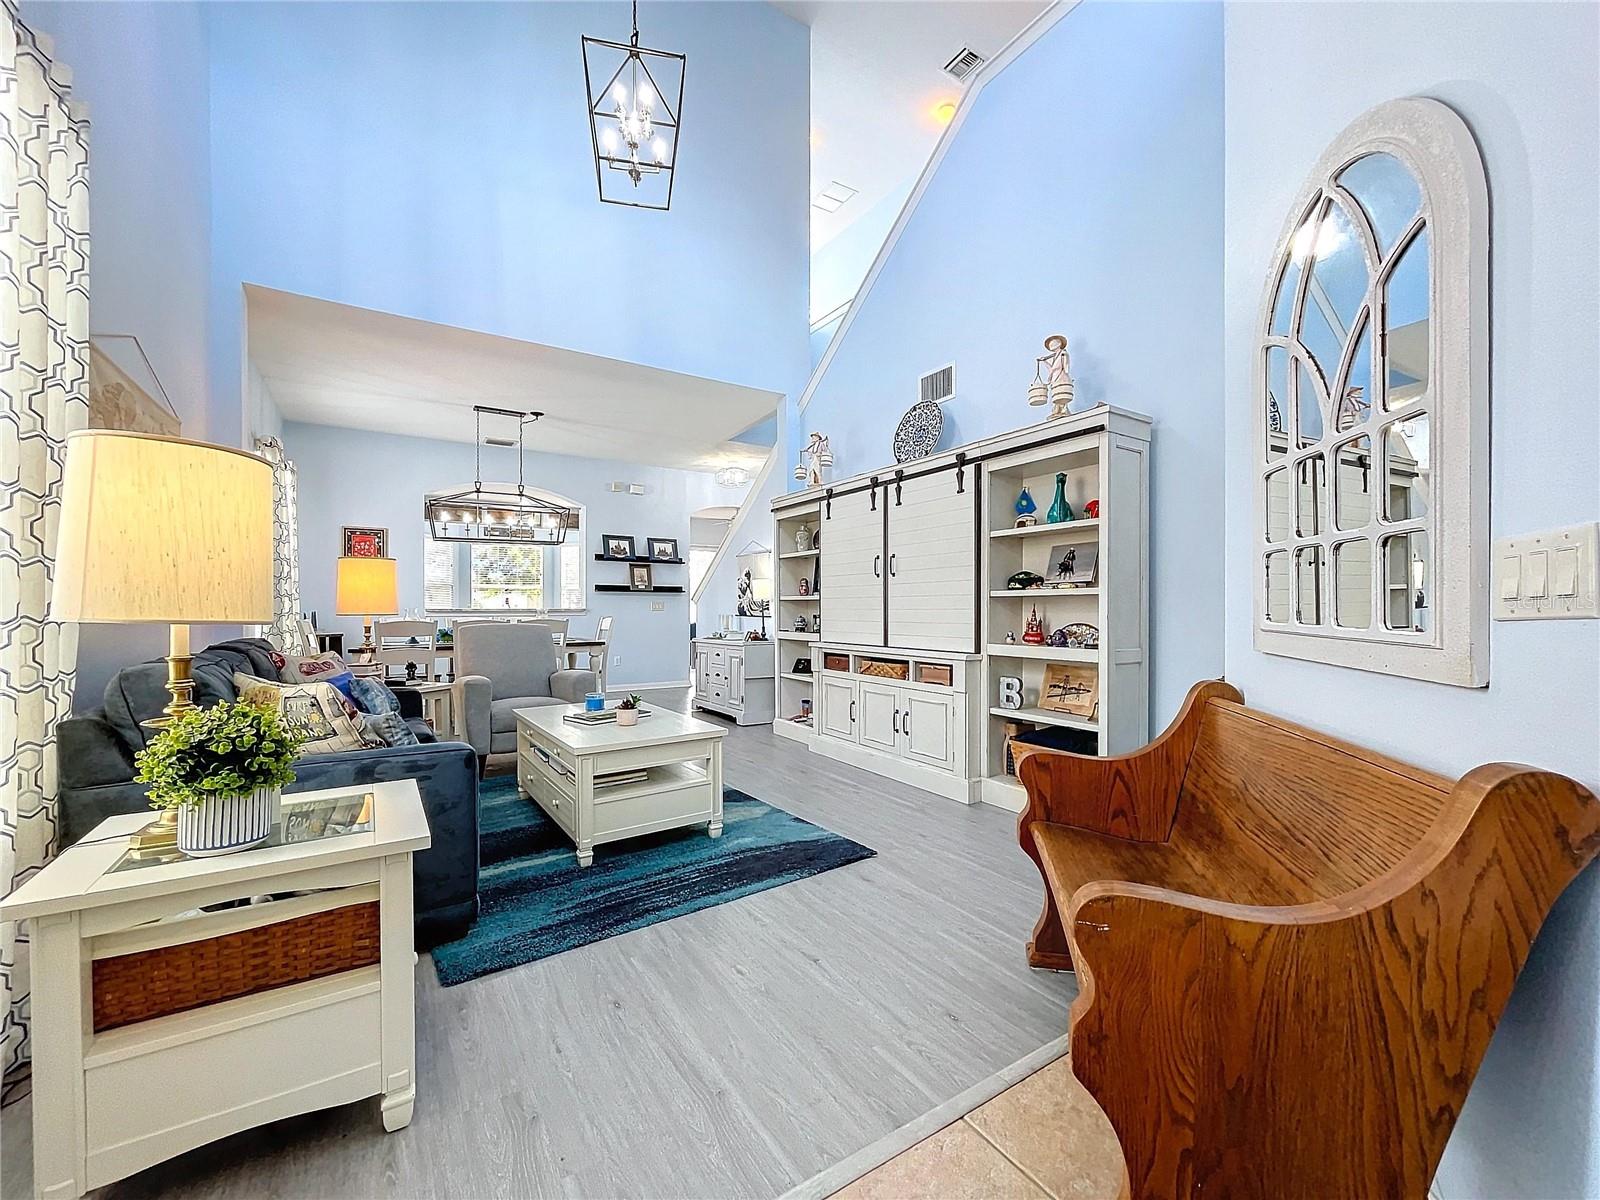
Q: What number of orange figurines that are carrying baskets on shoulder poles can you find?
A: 0